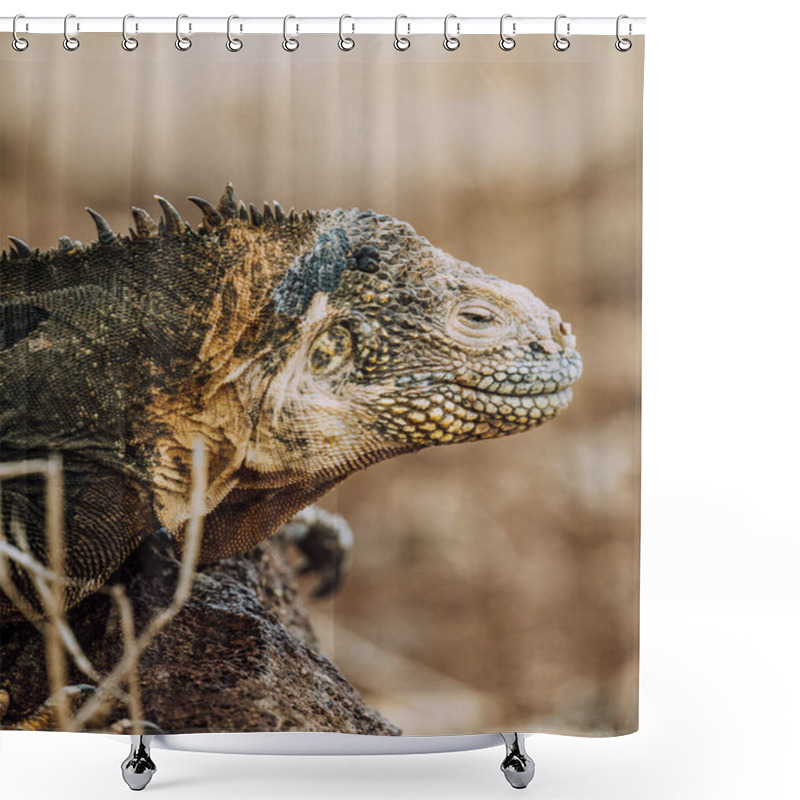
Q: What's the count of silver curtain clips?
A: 12